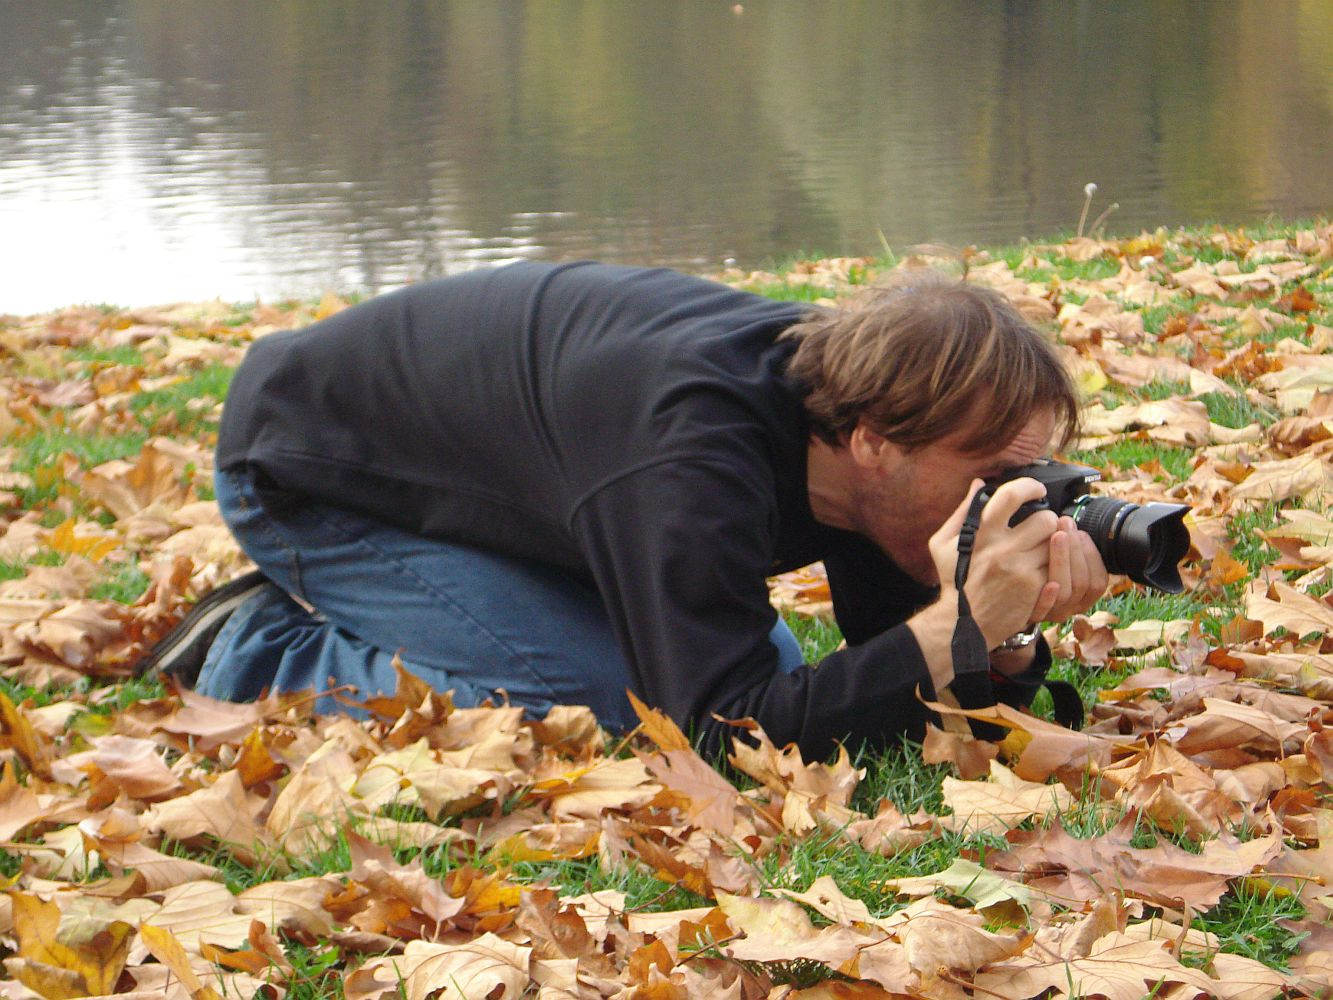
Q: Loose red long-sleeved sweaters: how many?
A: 0